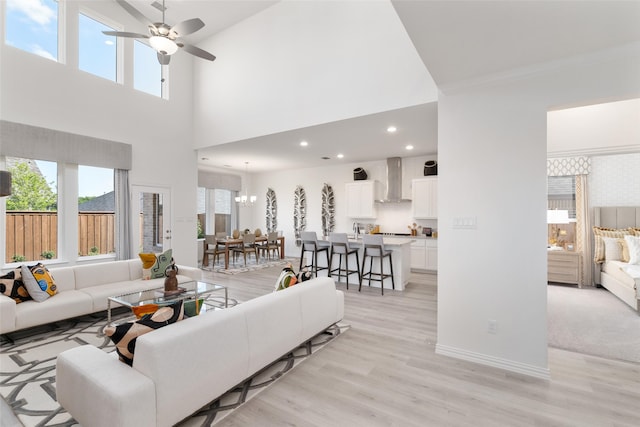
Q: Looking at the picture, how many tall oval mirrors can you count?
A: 3